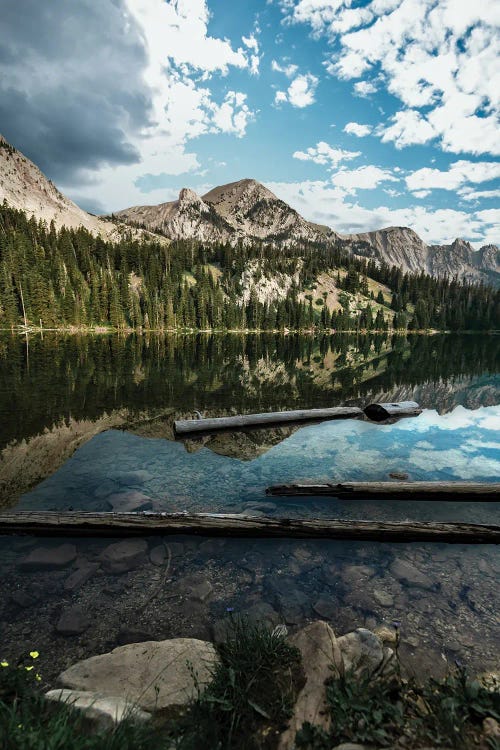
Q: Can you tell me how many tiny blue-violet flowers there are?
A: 3